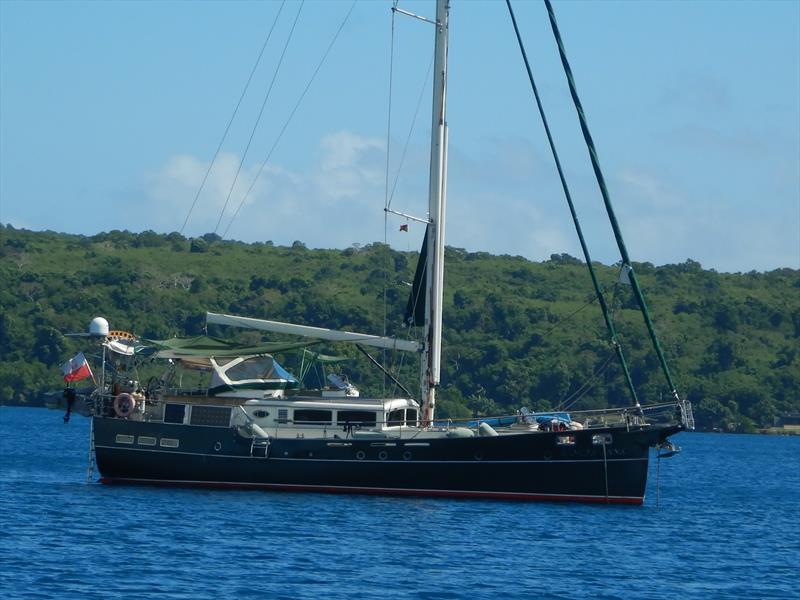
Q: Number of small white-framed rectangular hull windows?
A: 3